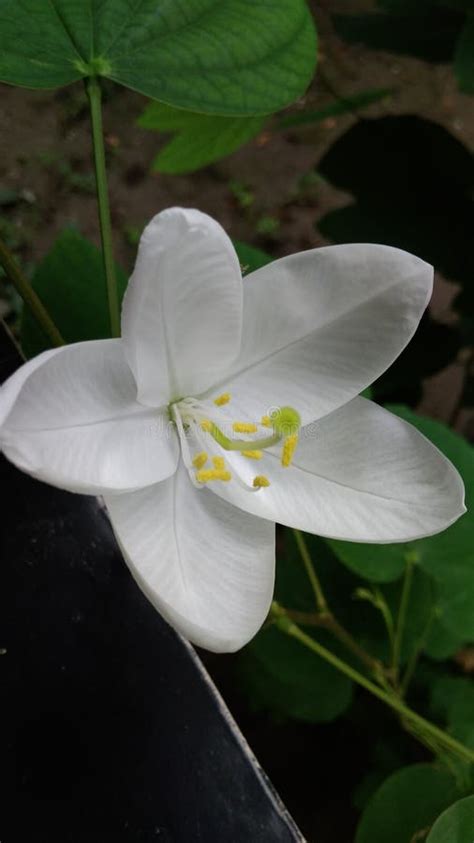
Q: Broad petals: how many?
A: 5